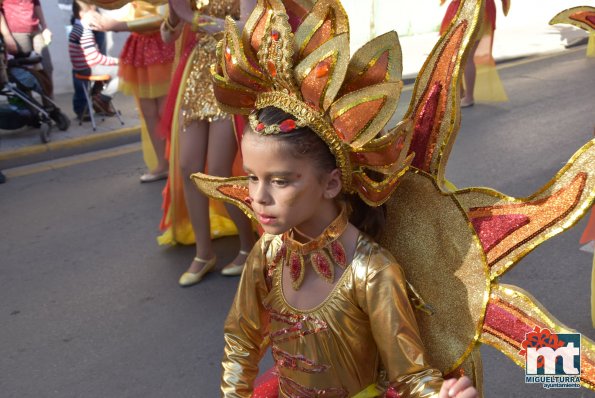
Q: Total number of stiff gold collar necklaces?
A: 1